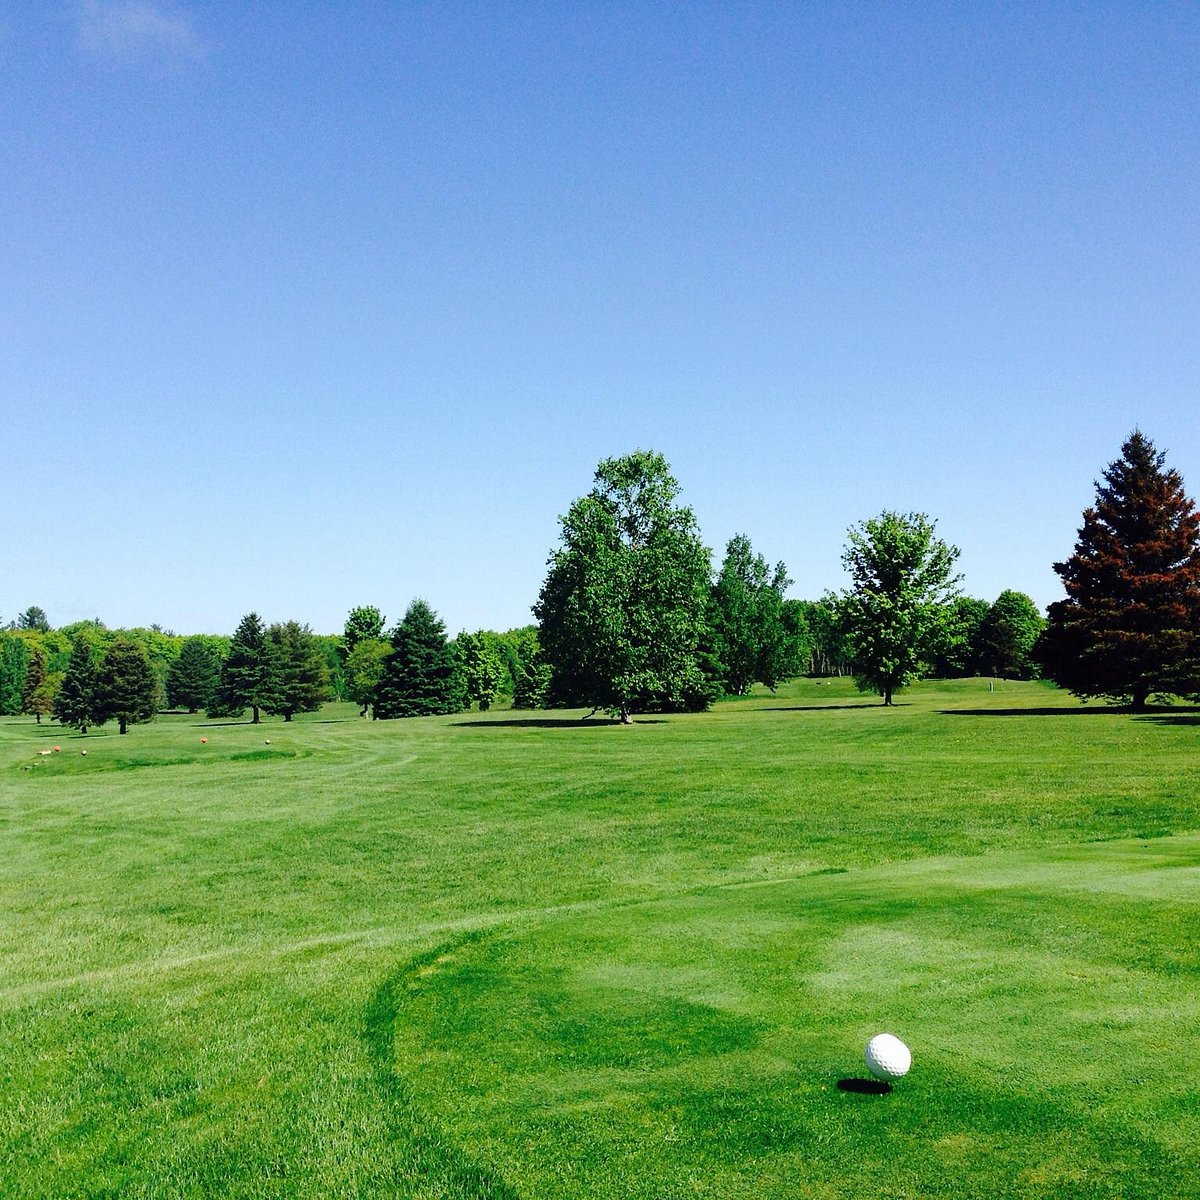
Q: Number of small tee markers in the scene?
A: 4